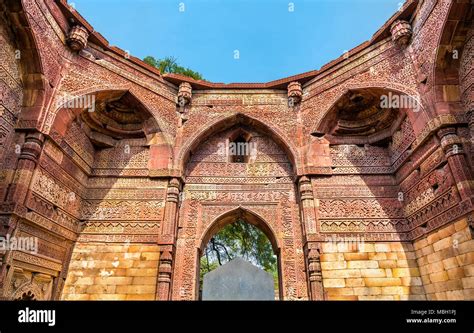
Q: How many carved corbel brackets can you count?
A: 4